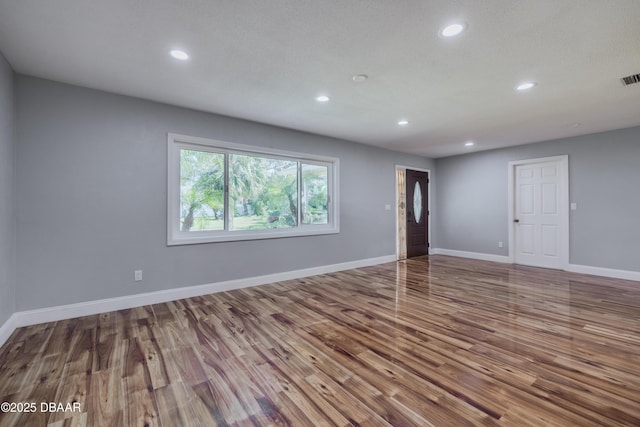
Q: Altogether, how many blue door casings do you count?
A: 0